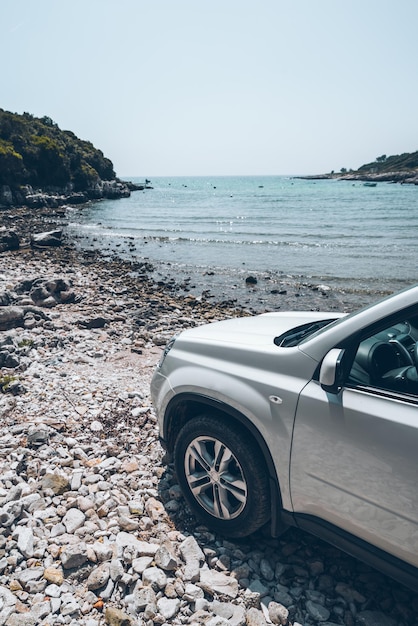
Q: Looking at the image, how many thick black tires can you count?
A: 1